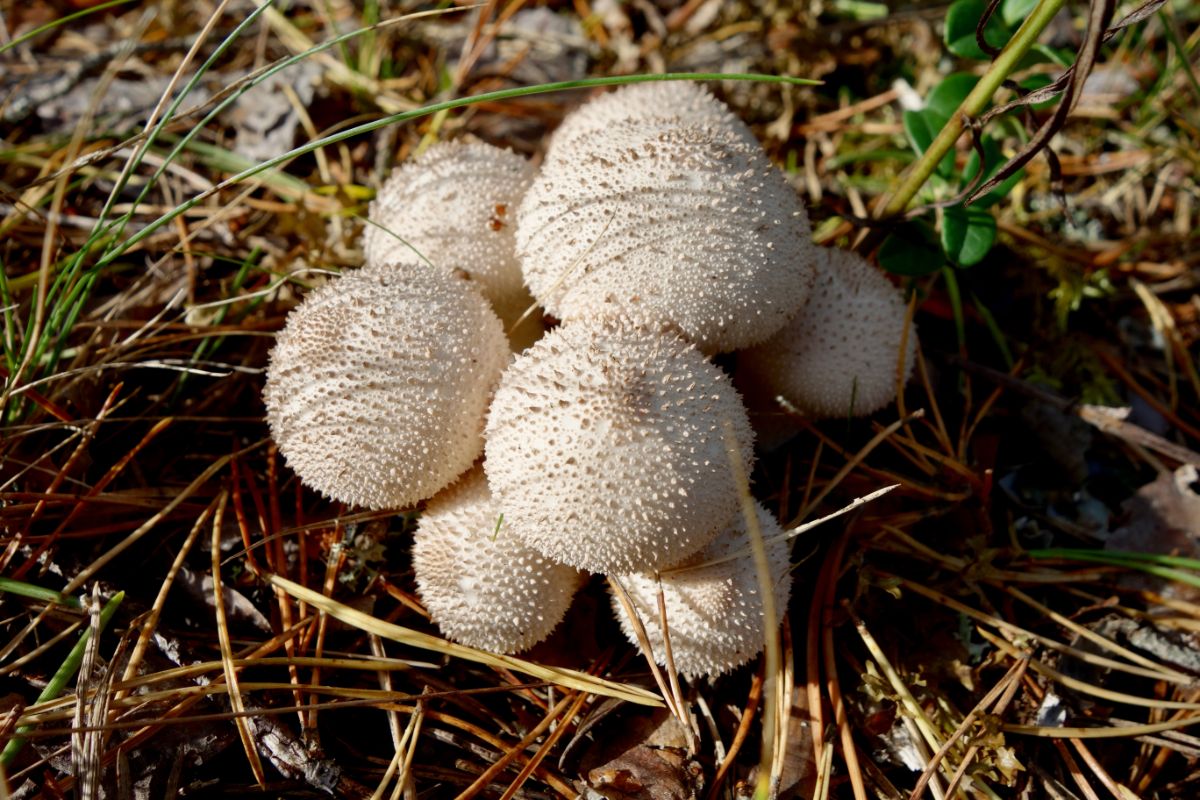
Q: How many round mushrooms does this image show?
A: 8